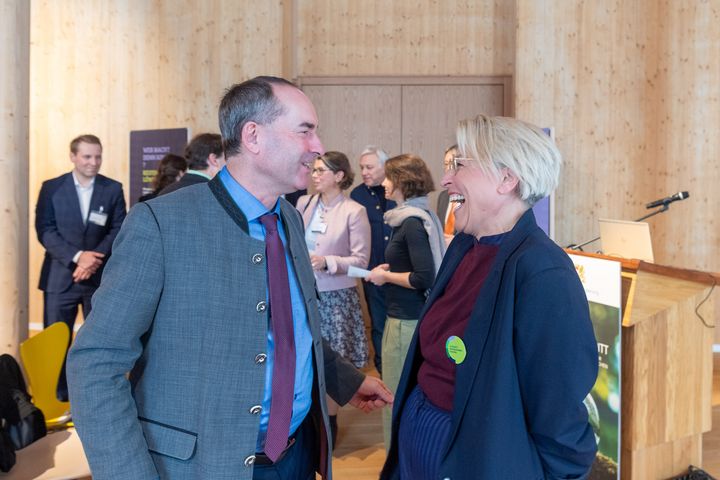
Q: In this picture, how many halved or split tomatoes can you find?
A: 0